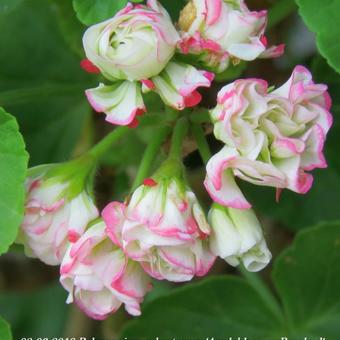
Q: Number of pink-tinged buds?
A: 6